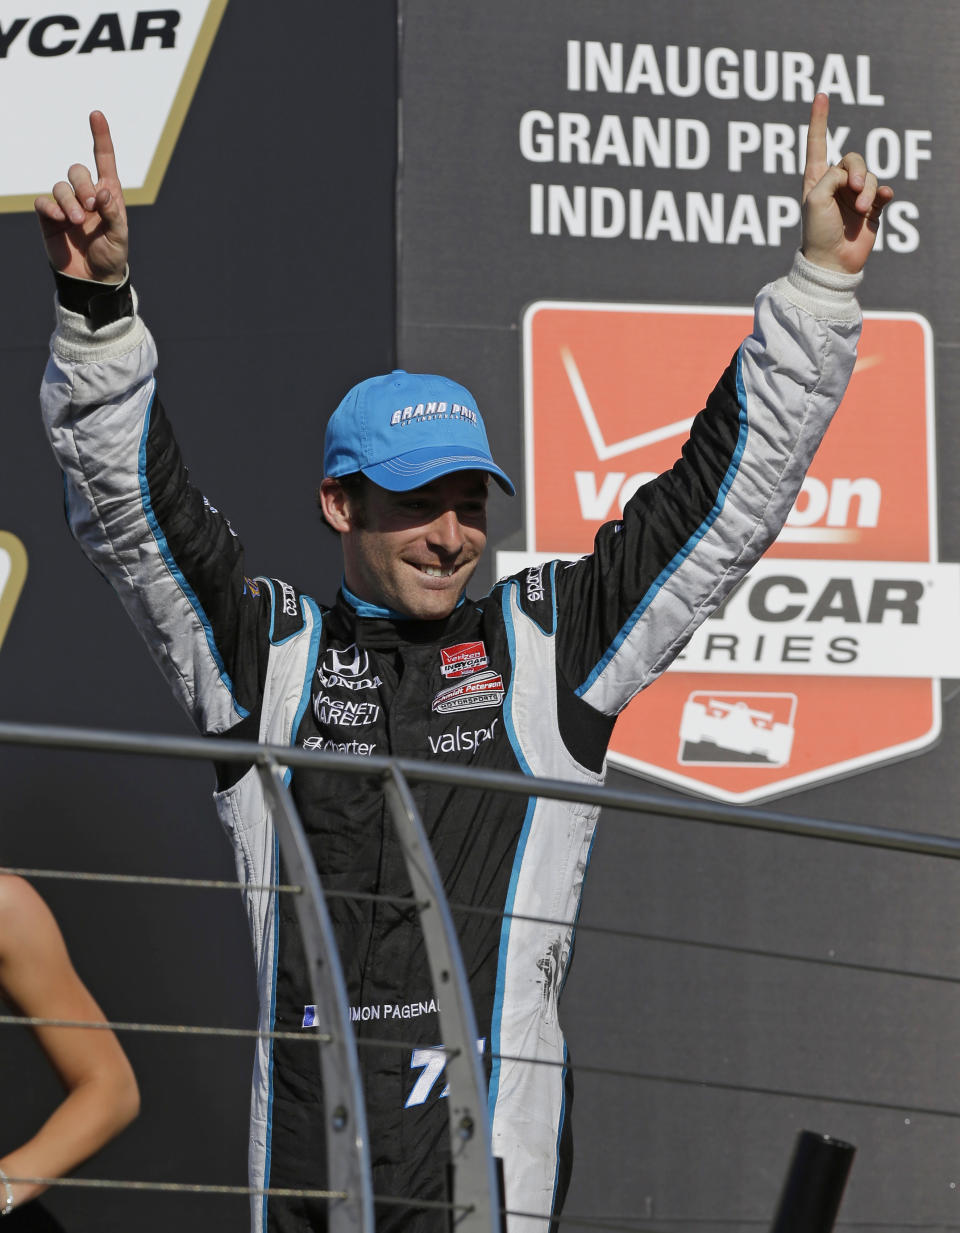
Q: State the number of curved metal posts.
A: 2